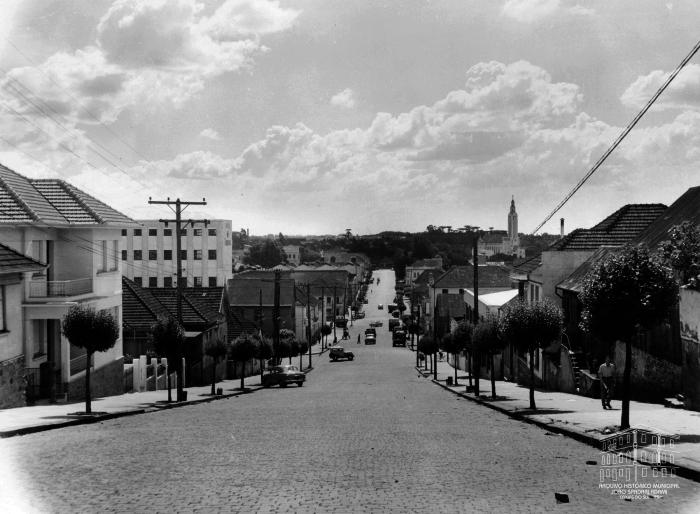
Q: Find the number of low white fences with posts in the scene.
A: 1